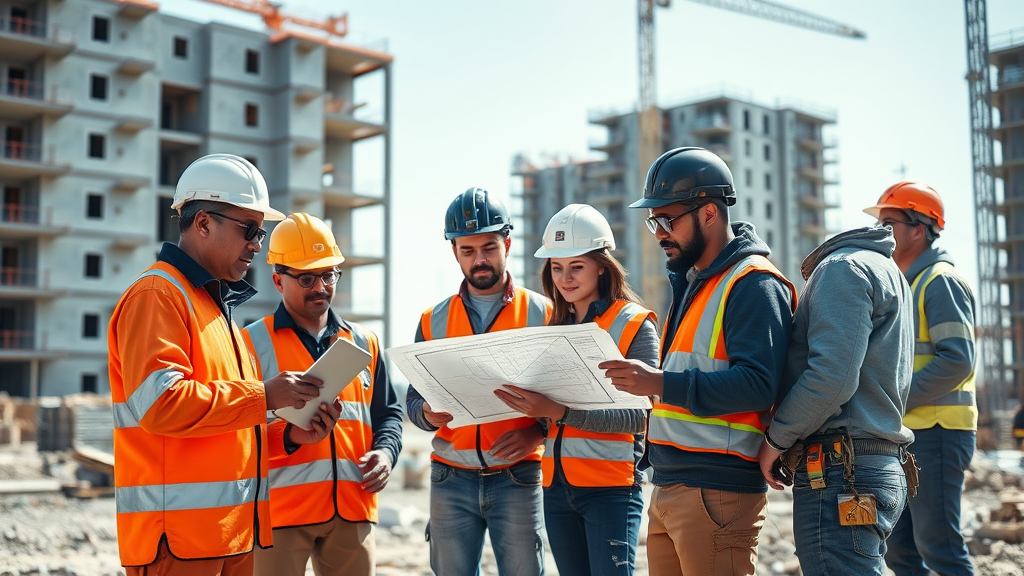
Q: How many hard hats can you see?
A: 6